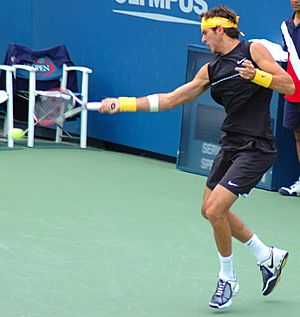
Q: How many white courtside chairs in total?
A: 2